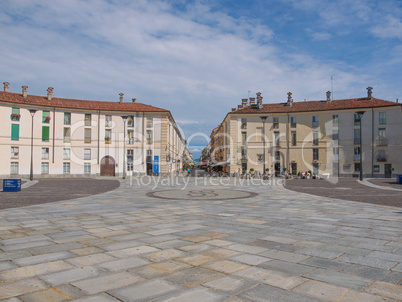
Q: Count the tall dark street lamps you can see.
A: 4